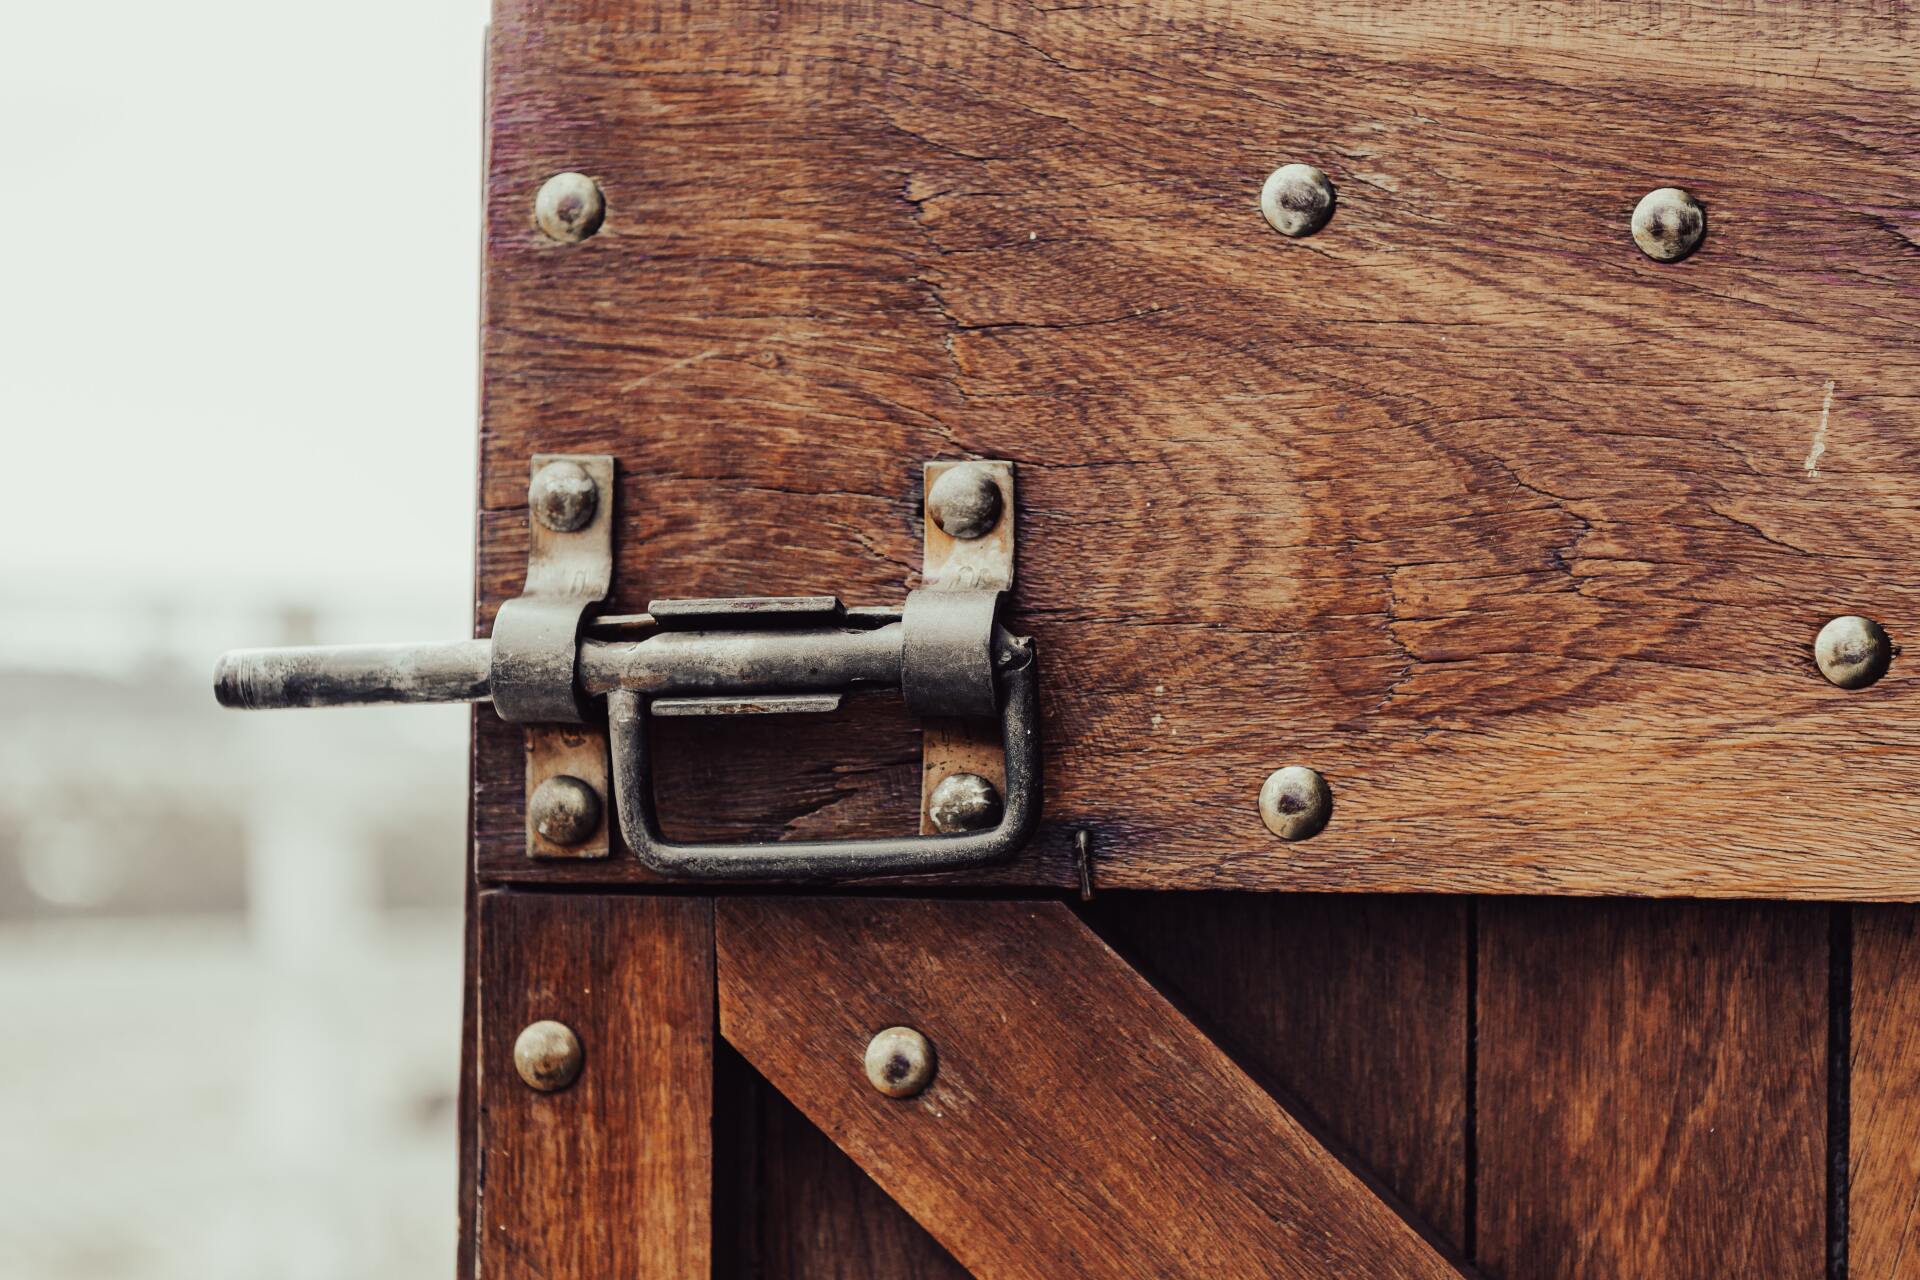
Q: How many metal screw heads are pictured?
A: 11